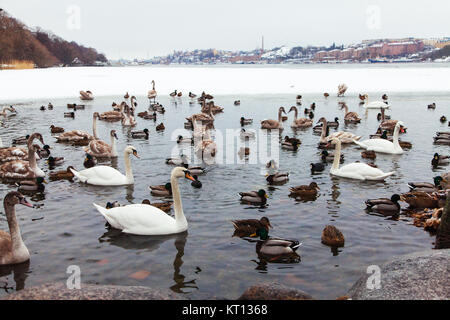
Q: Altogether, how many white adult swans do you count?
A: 5